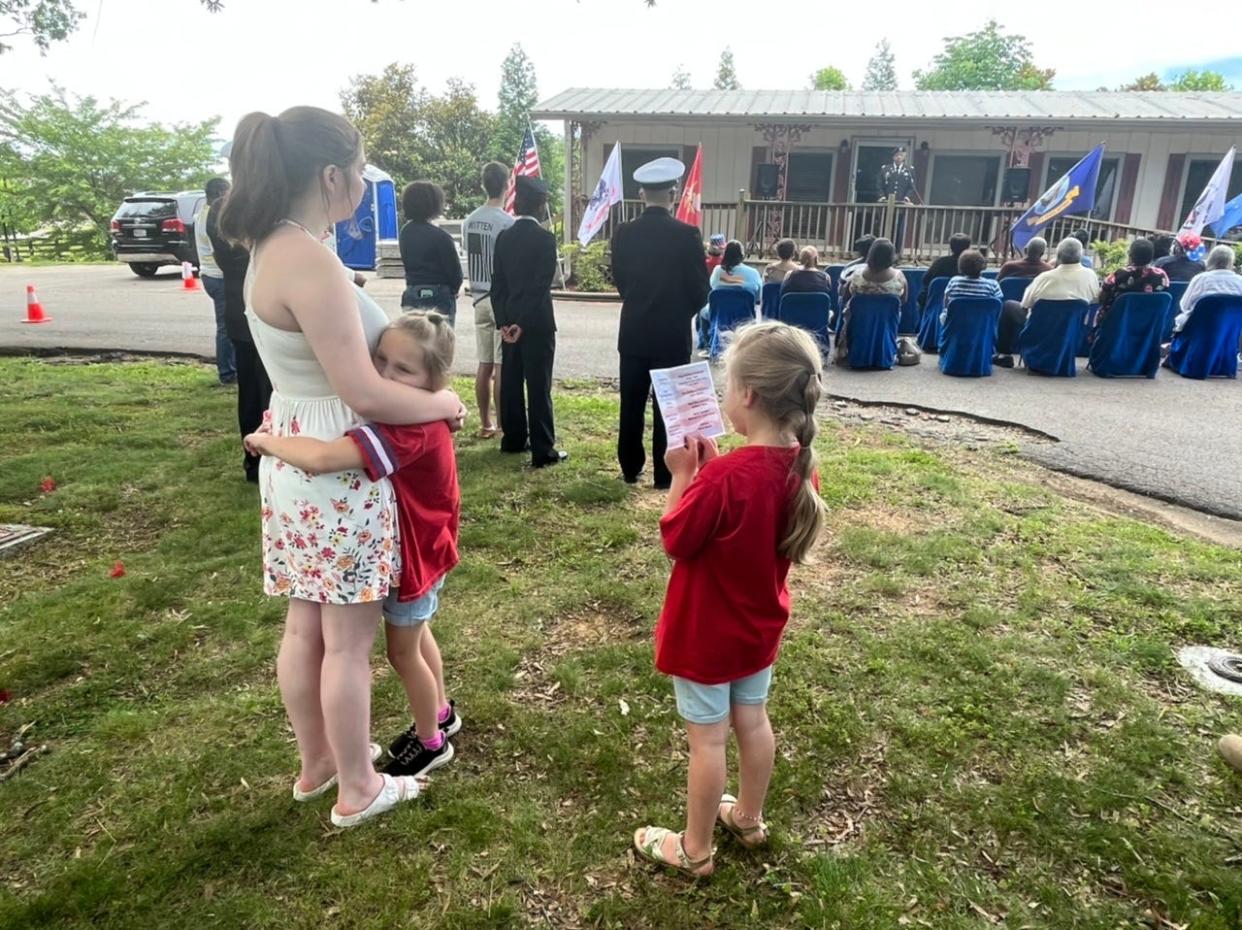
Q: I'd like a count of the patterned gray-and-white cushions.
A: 0